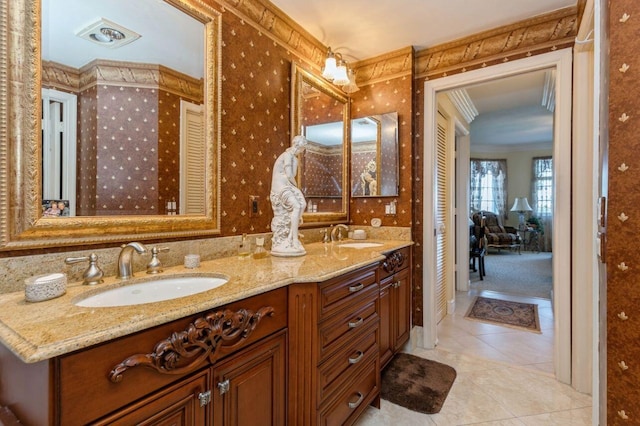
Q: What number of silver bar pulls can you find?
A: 4